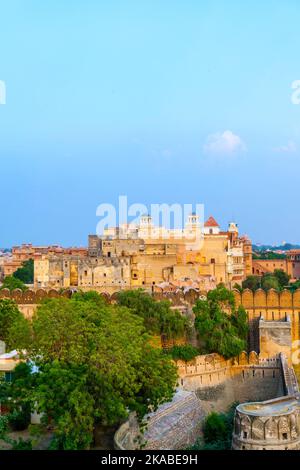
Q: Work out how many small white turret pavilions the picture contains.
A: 3